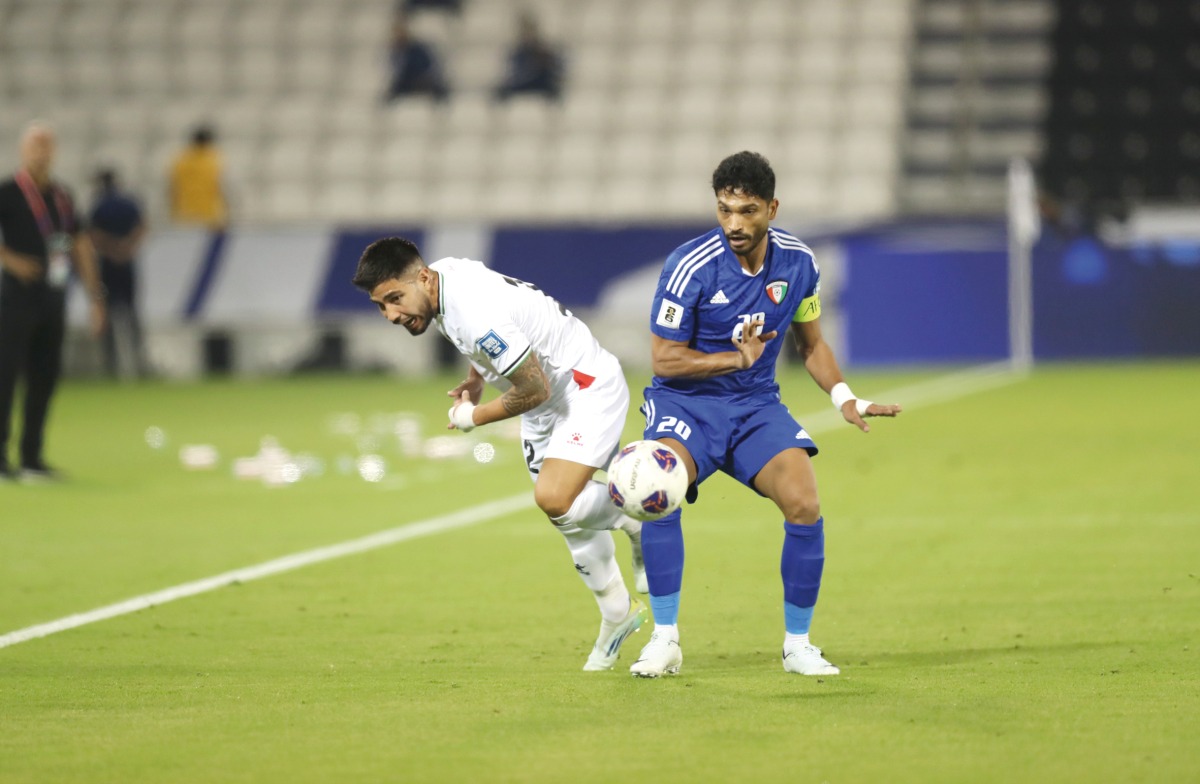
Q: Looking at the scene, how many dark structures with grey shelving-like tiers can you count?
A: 1